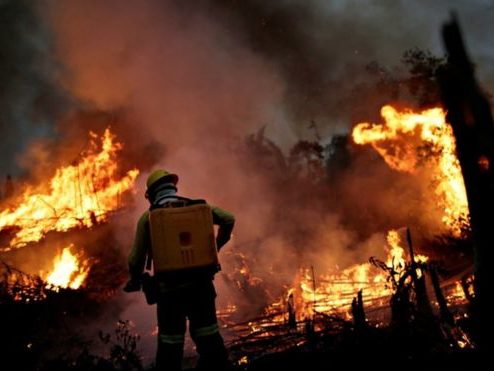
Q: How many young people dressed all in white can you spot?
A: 0